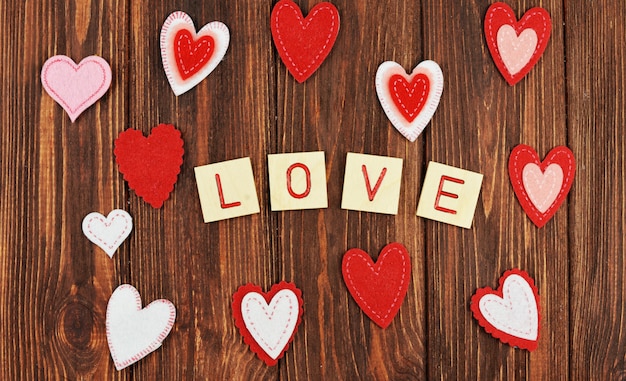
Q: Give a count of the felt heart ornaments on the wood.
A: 12